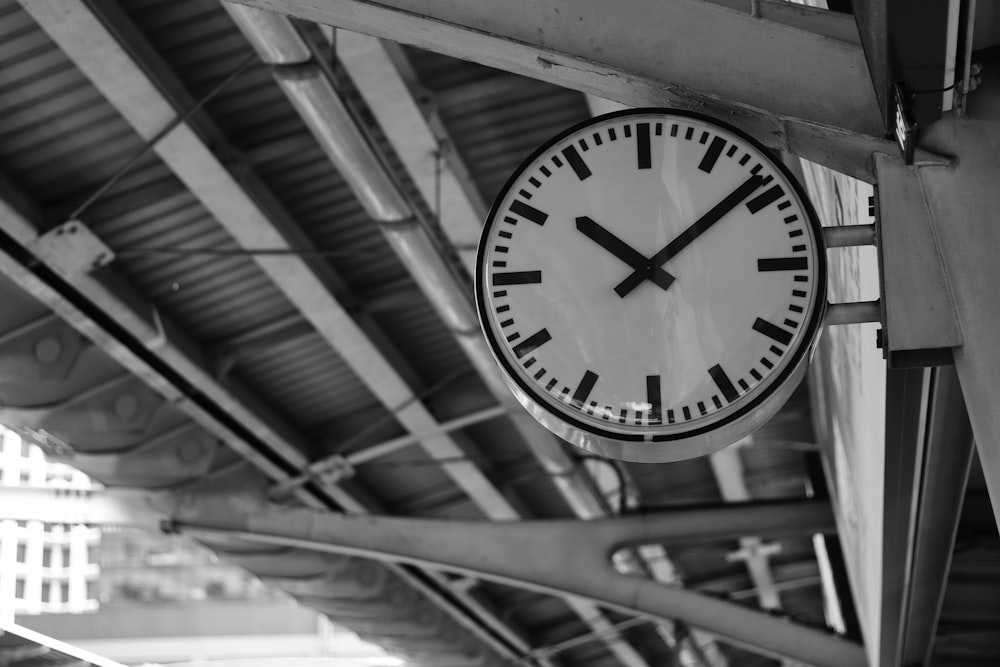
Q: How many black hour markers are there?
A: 12